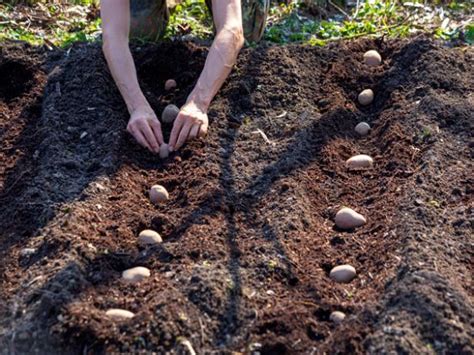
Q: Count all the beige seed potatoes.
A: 14